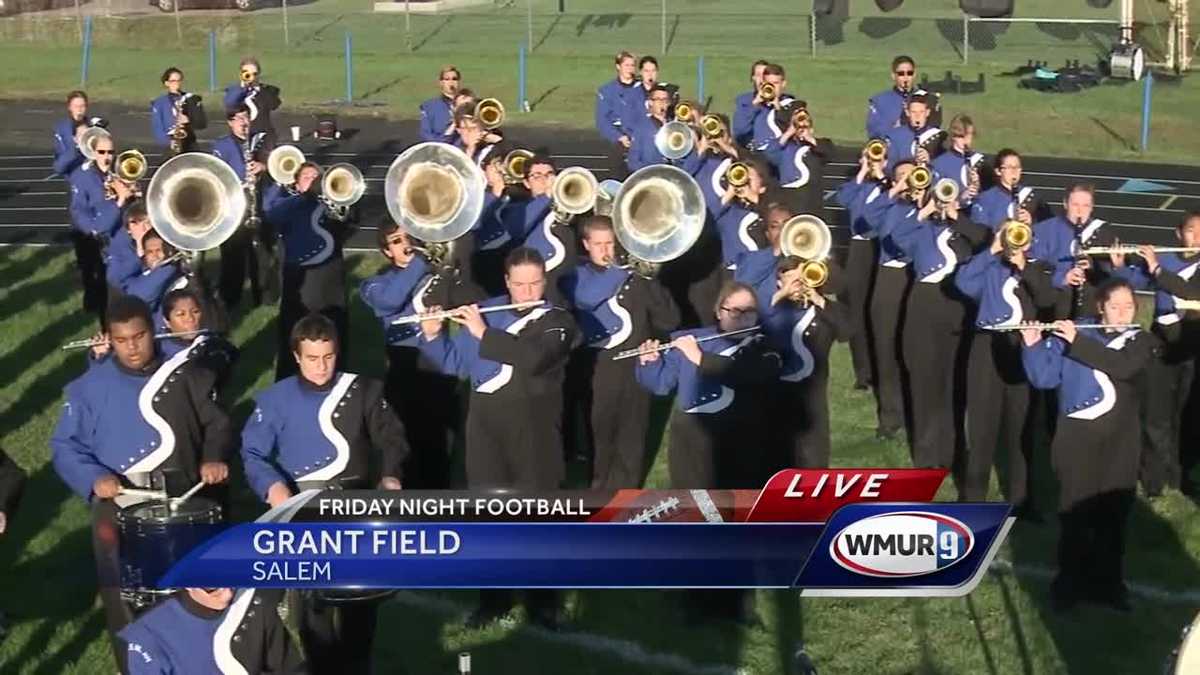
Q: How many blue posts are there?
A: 6